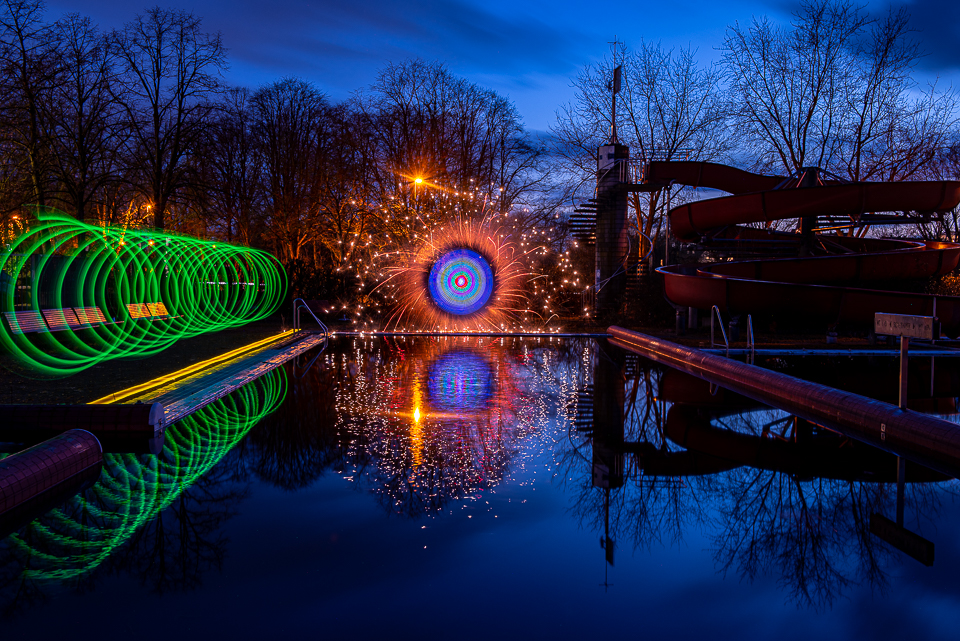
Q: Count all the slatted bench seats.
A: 5